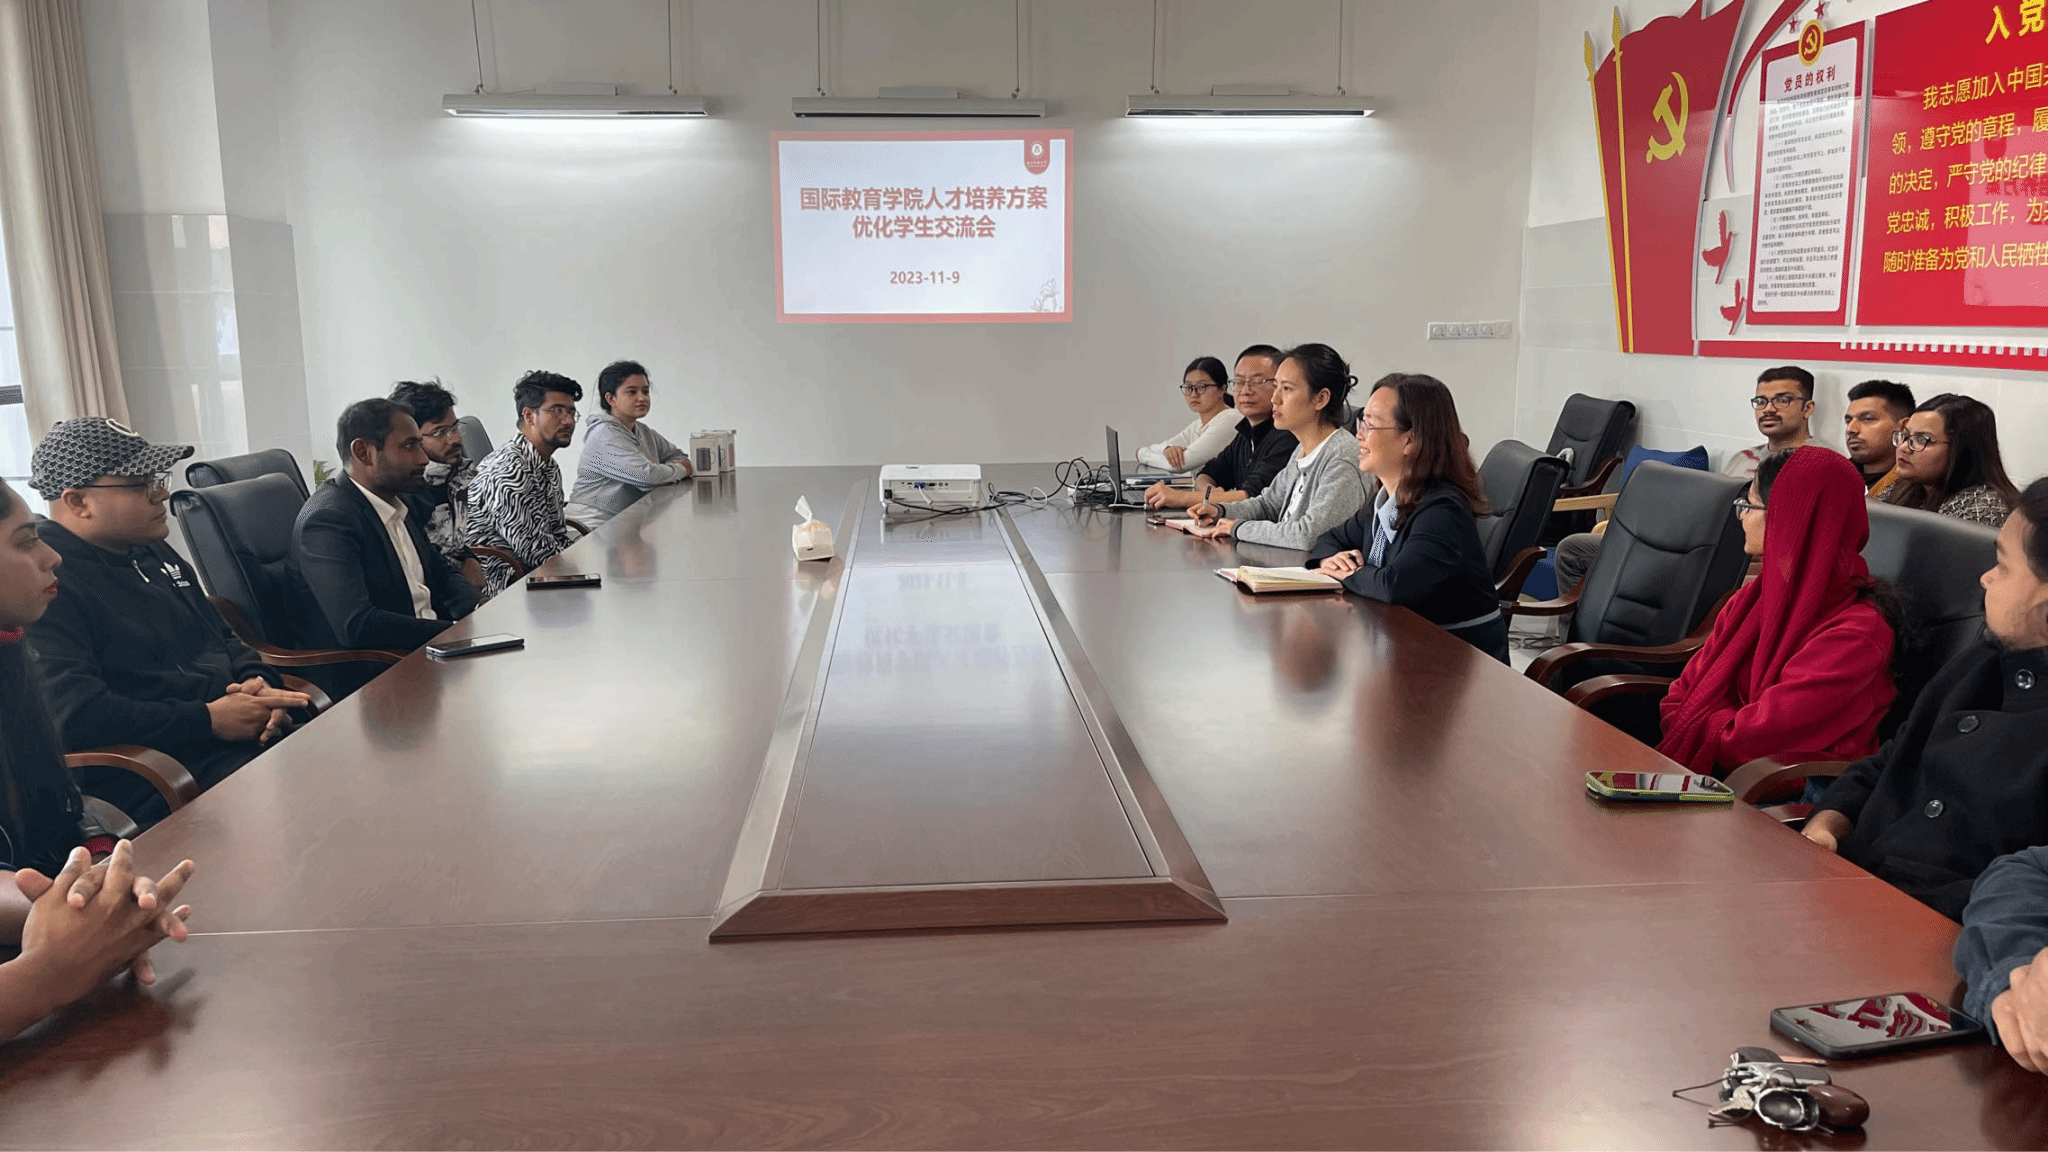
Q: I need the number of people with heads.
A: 15